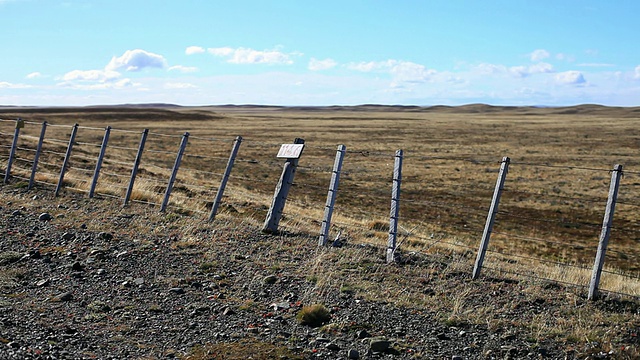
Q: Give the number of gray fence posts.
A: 12